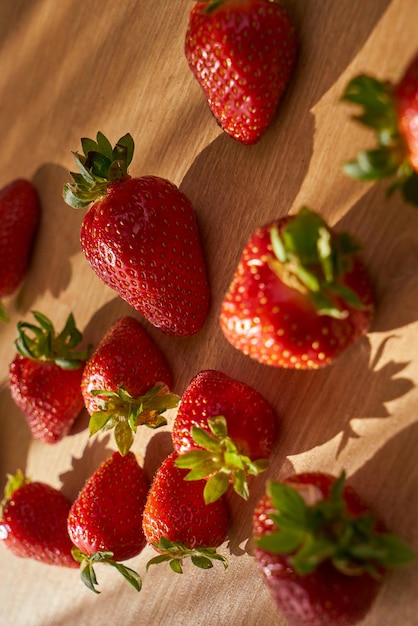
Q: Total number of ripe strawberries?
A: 12